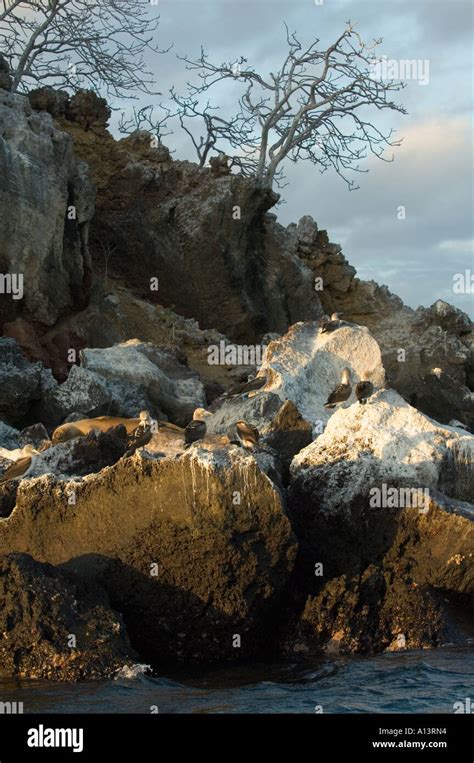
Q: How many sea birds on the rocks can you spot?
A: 8